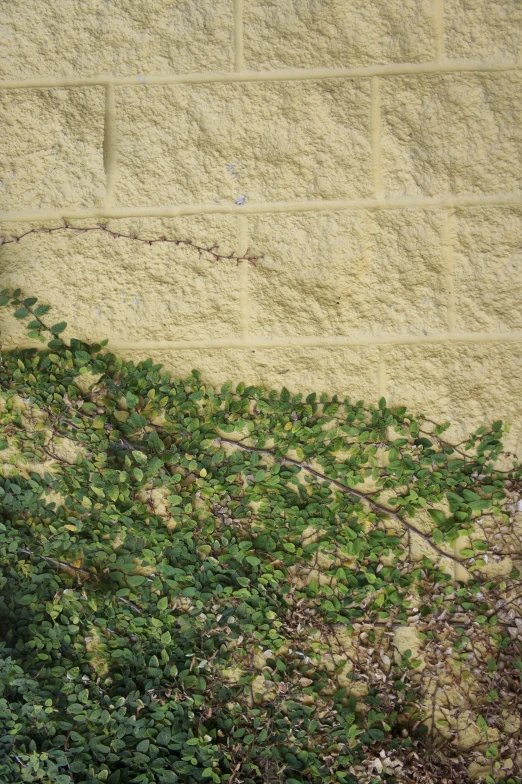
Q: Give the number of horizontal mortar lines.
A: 3